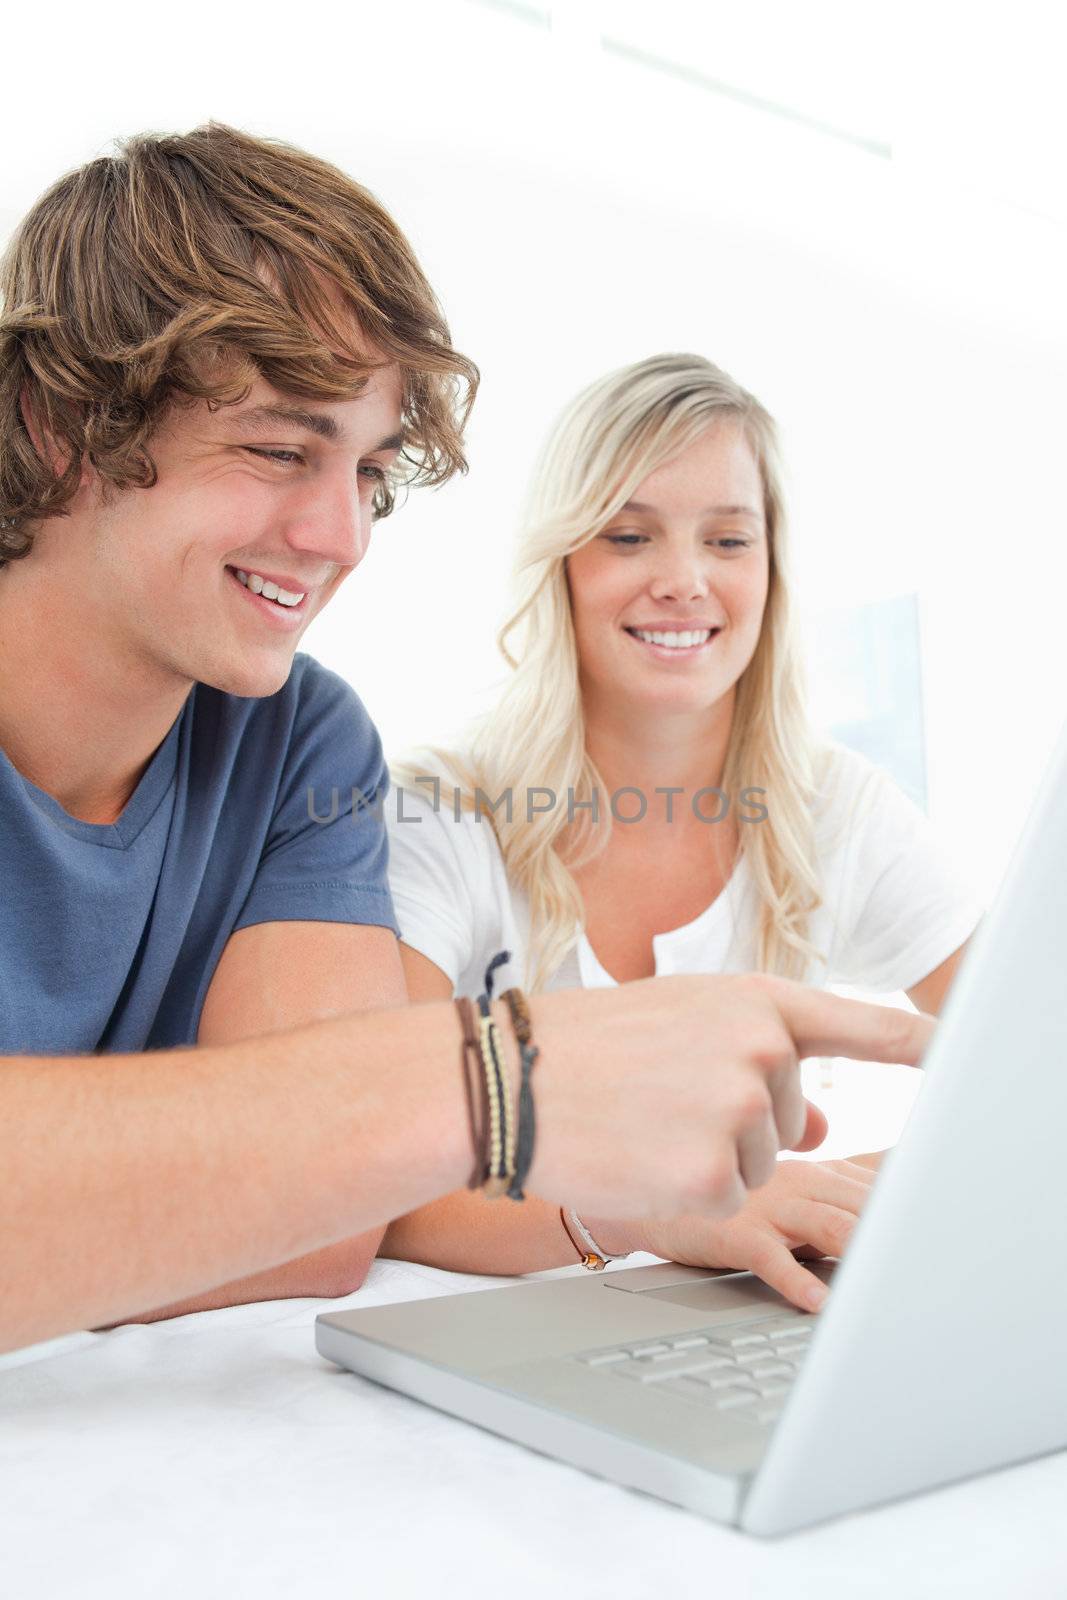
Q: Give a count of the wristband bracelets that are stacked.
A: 3